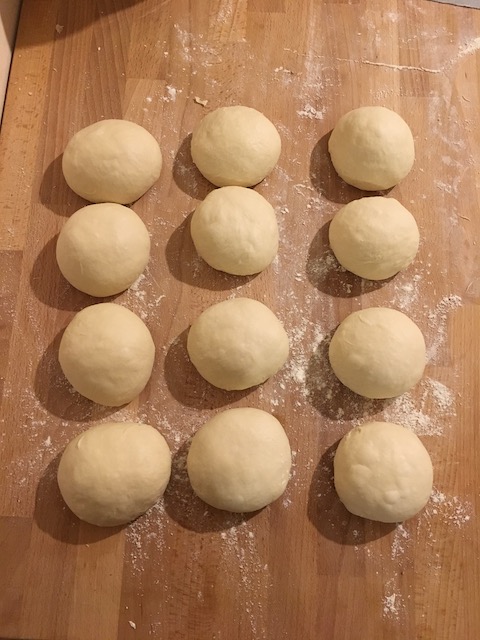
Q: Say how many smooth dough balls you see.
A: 12